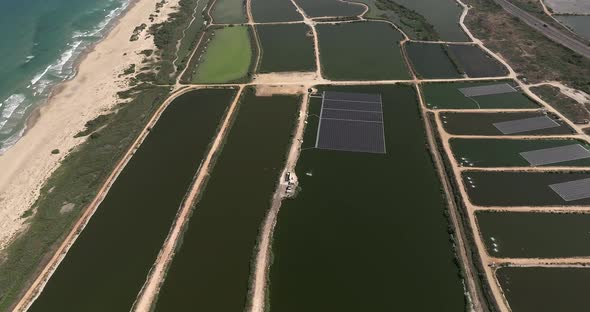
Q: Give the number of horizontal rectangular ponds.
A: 6